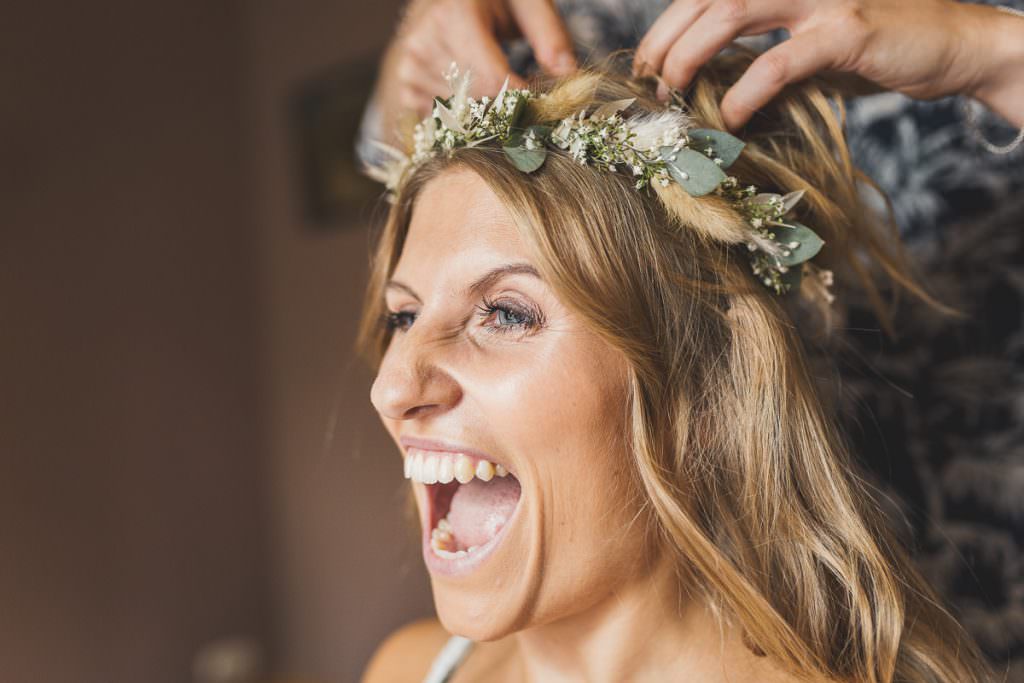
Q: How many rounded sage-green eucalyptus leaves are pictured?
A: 4